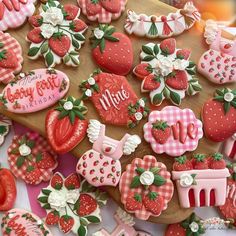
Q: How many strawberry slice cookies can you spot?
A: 2